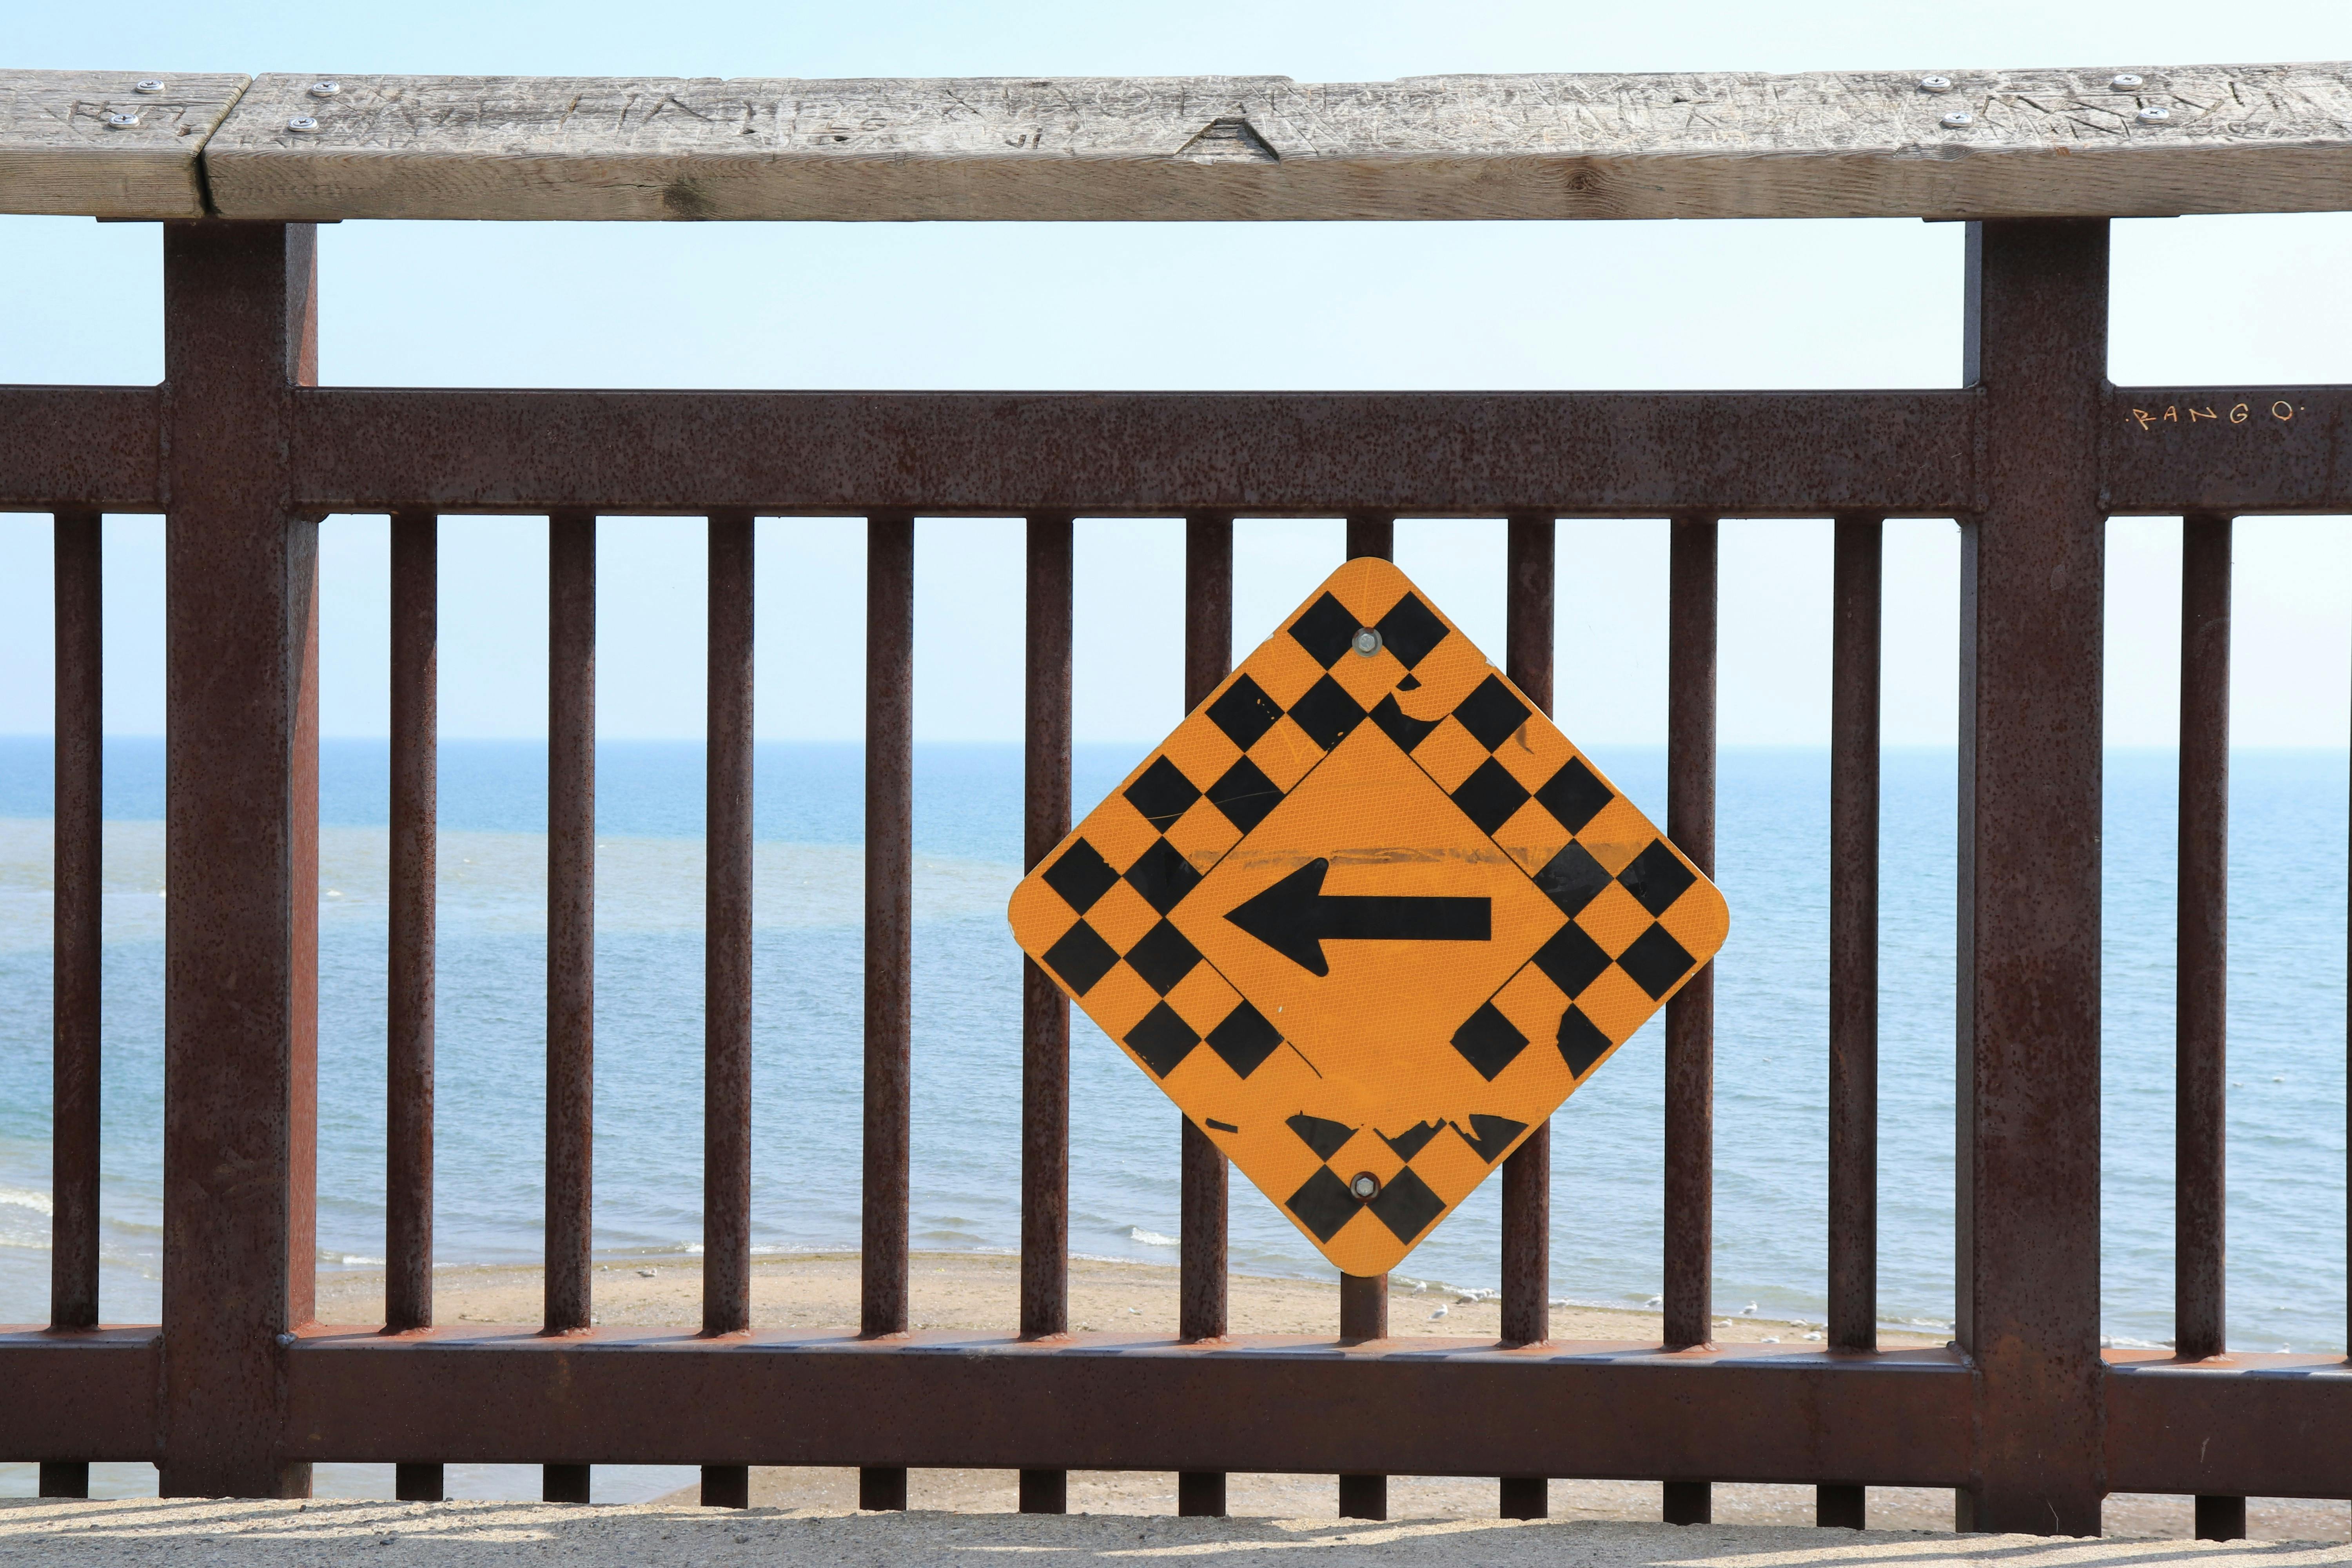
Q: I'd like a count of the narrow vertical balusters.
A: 12